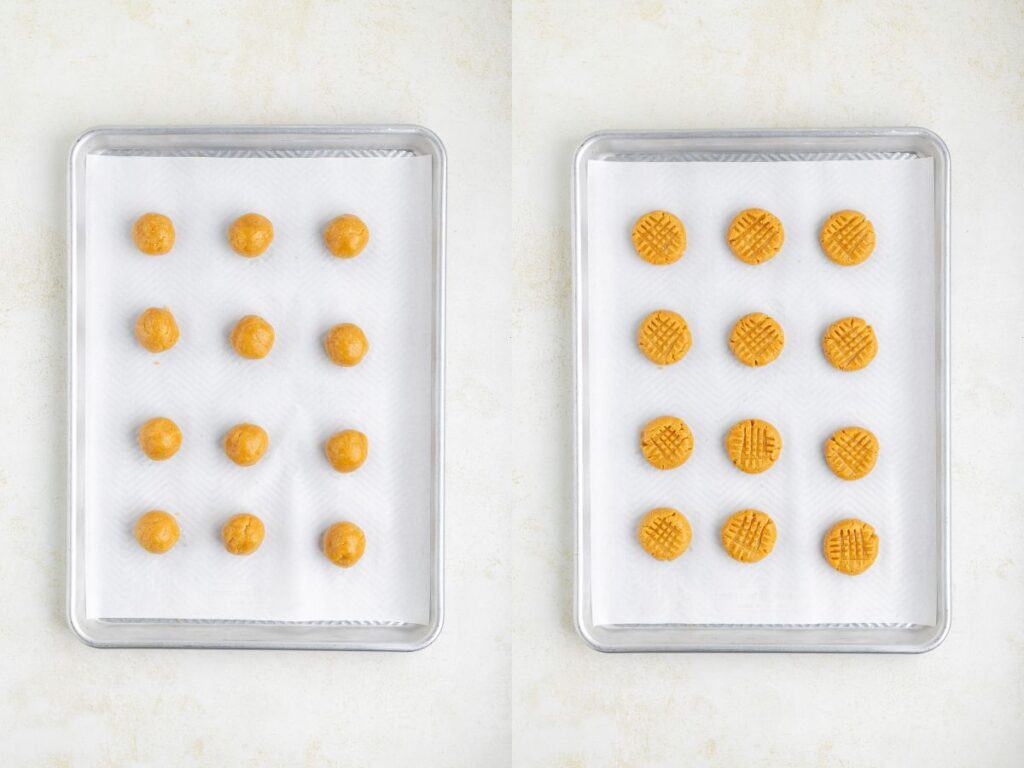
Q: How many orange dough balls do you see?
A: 12